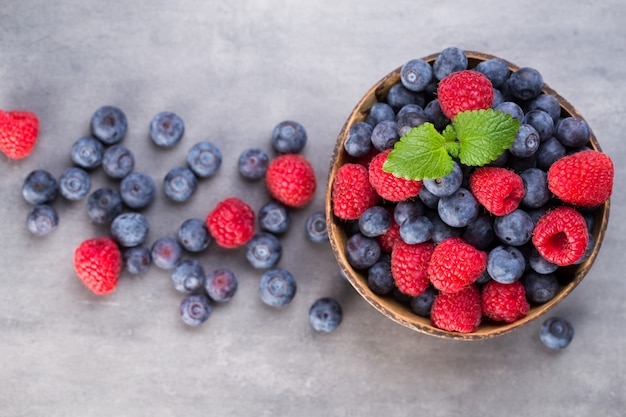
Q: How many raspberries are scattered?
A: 4